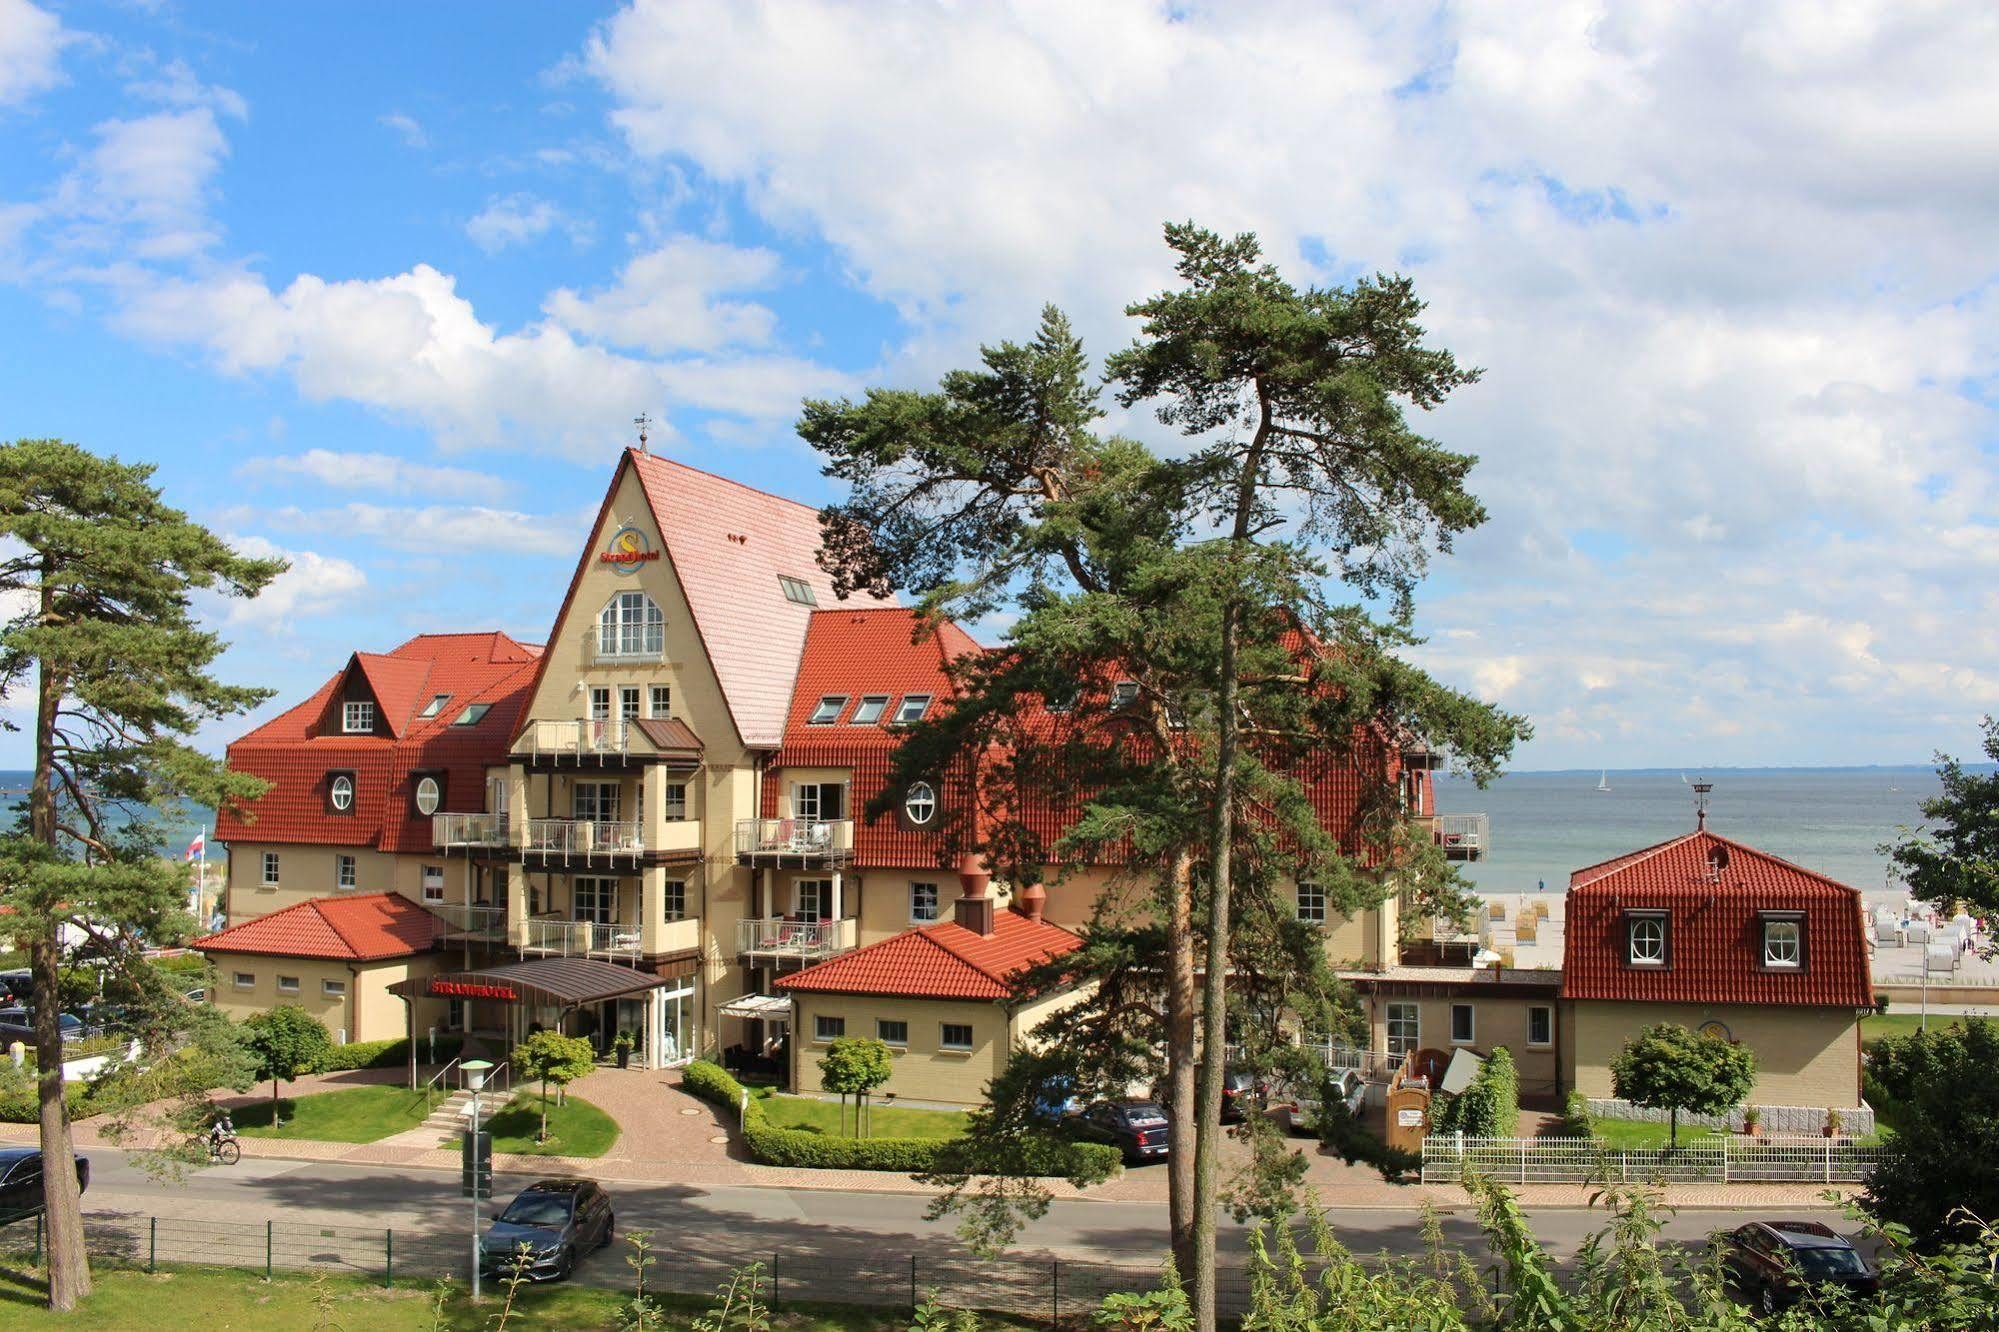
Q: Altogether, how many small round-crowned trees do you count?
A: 4